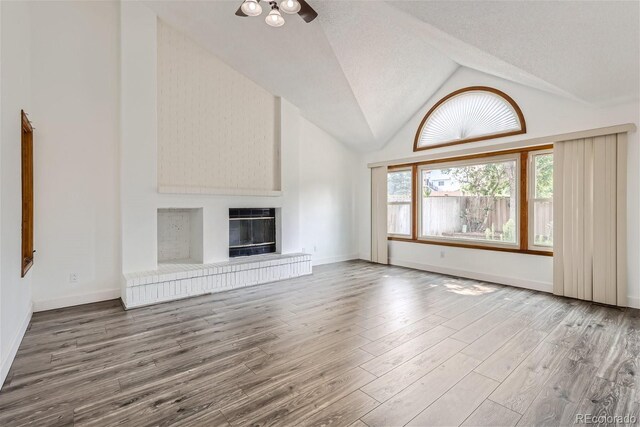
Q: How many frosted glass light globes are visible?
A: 3